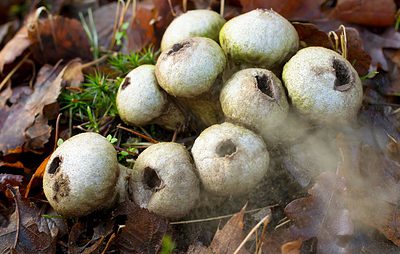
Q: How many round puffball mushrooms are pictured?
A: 9